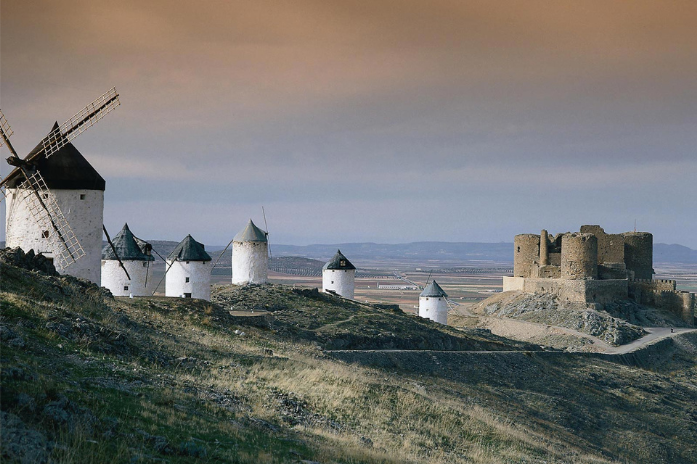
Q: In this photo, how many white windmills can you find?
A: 6